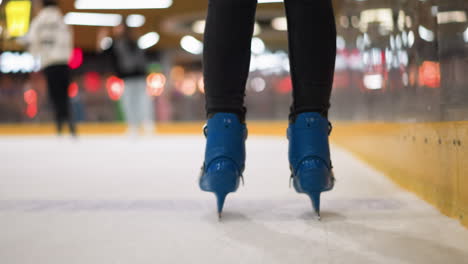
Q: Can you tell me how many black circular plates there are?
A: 0